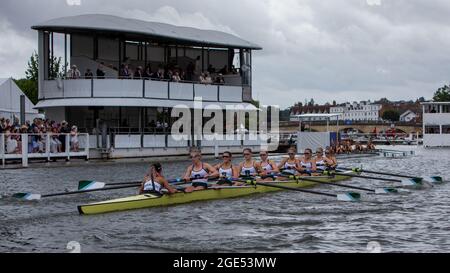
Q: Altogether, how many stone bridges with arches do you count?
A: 1